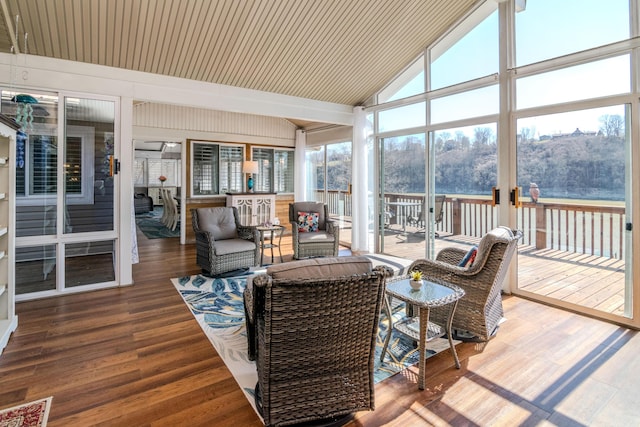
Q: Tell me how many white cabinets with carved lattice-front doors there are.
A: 1